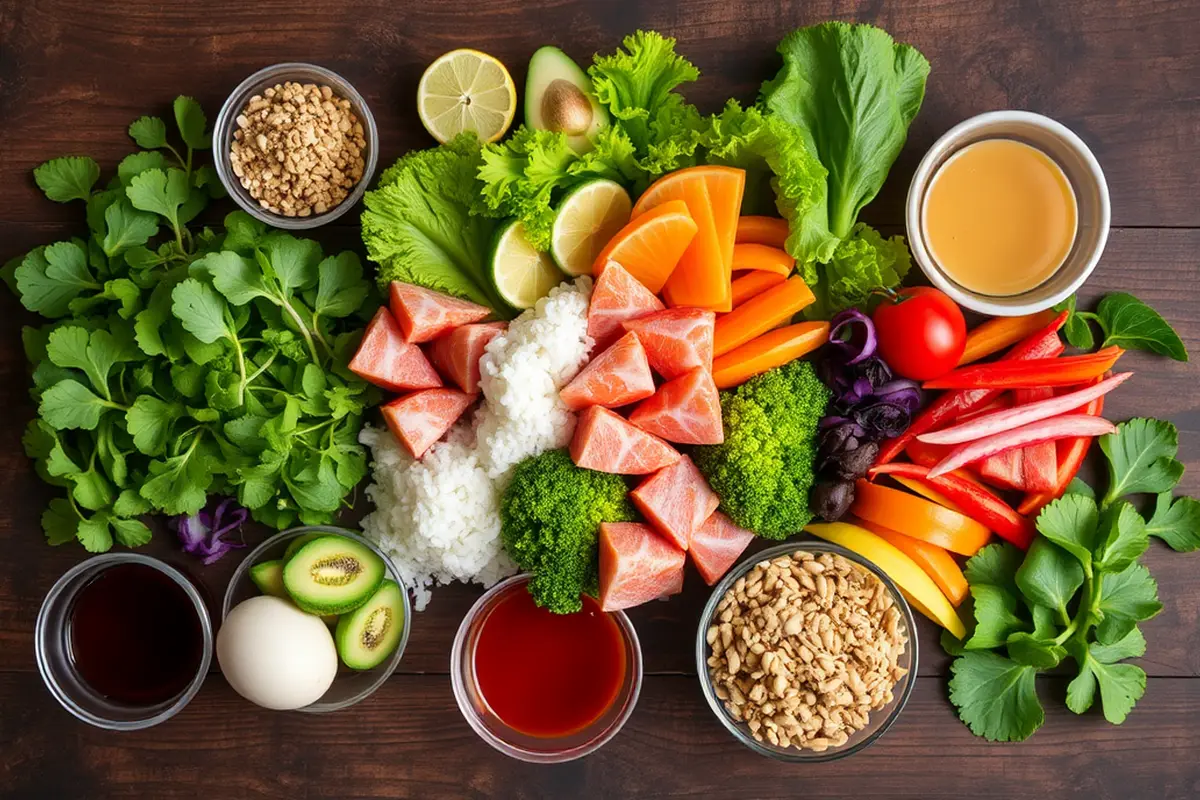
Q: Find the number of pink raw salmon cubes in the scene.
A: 12